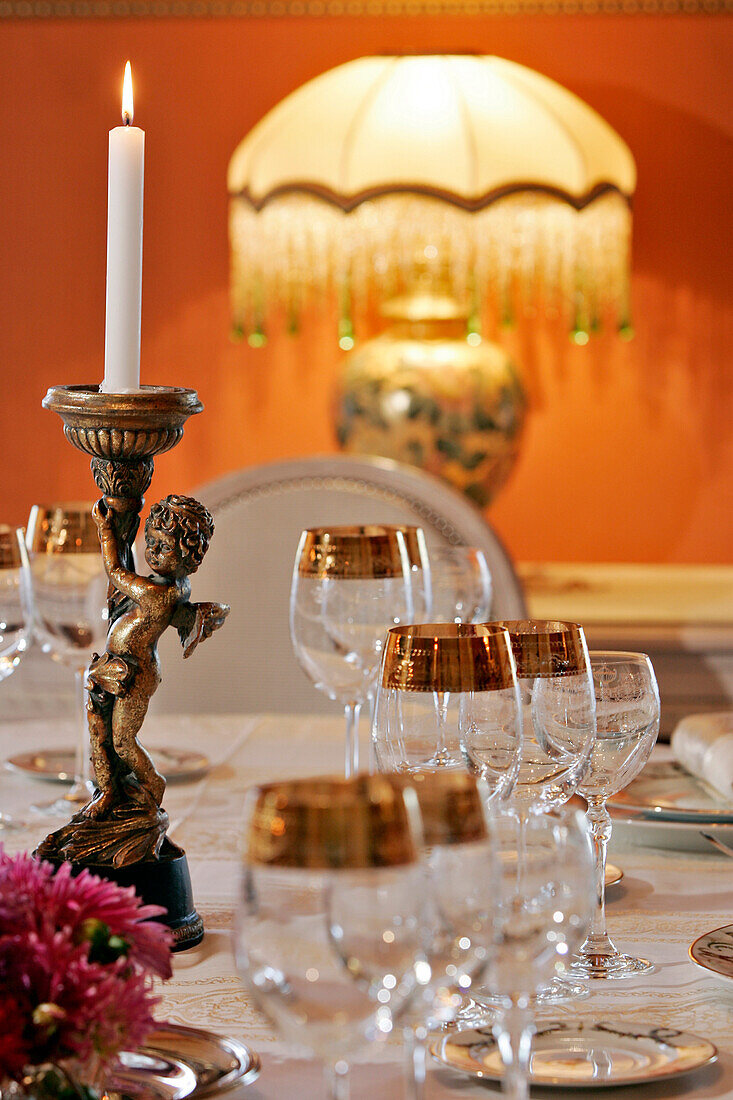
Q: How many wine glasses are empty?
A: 11